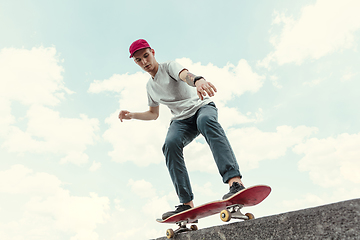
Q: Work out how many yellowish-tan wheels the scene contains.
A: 4